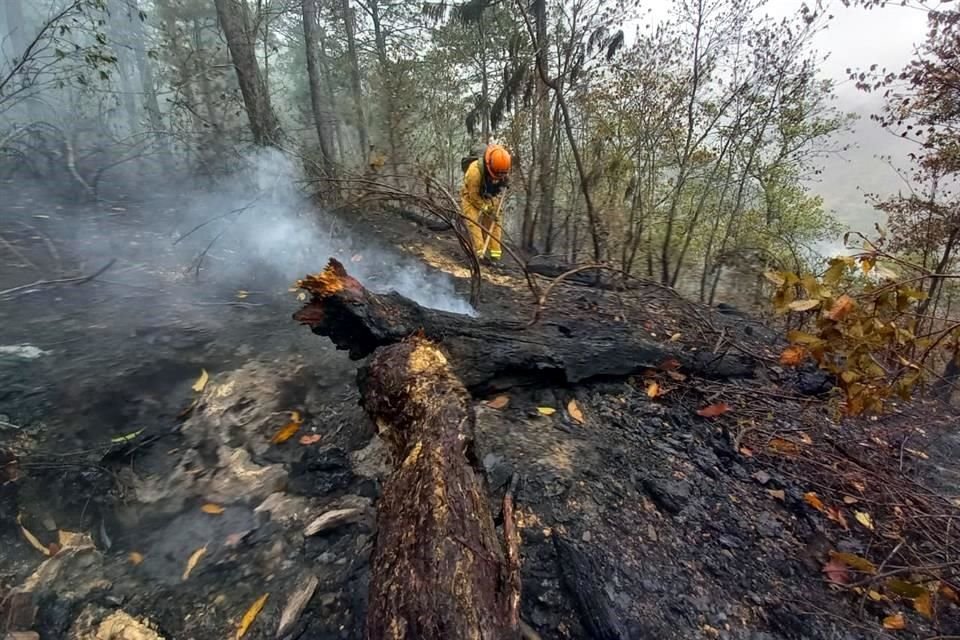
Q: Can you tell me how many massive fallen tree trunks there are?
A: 2